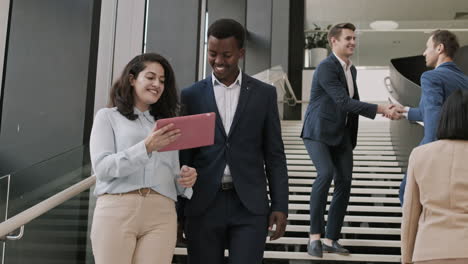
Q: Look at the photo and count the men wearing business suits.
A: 3